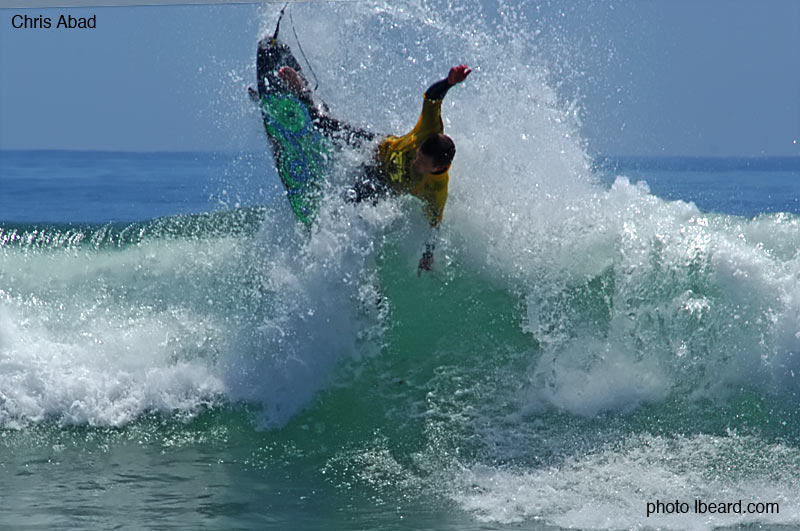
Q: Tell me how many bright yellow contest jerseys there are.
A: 1